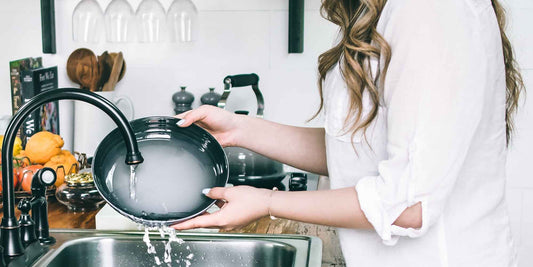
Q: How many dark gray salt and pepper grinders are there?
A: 2